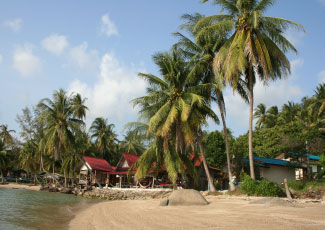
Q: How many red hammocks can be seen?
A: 2